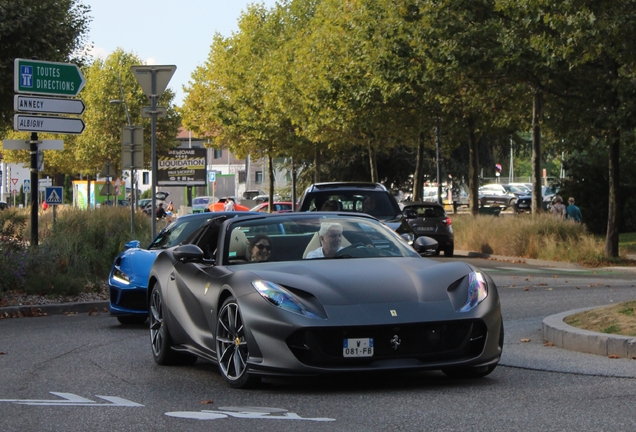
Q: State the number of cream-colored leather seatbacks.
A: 2